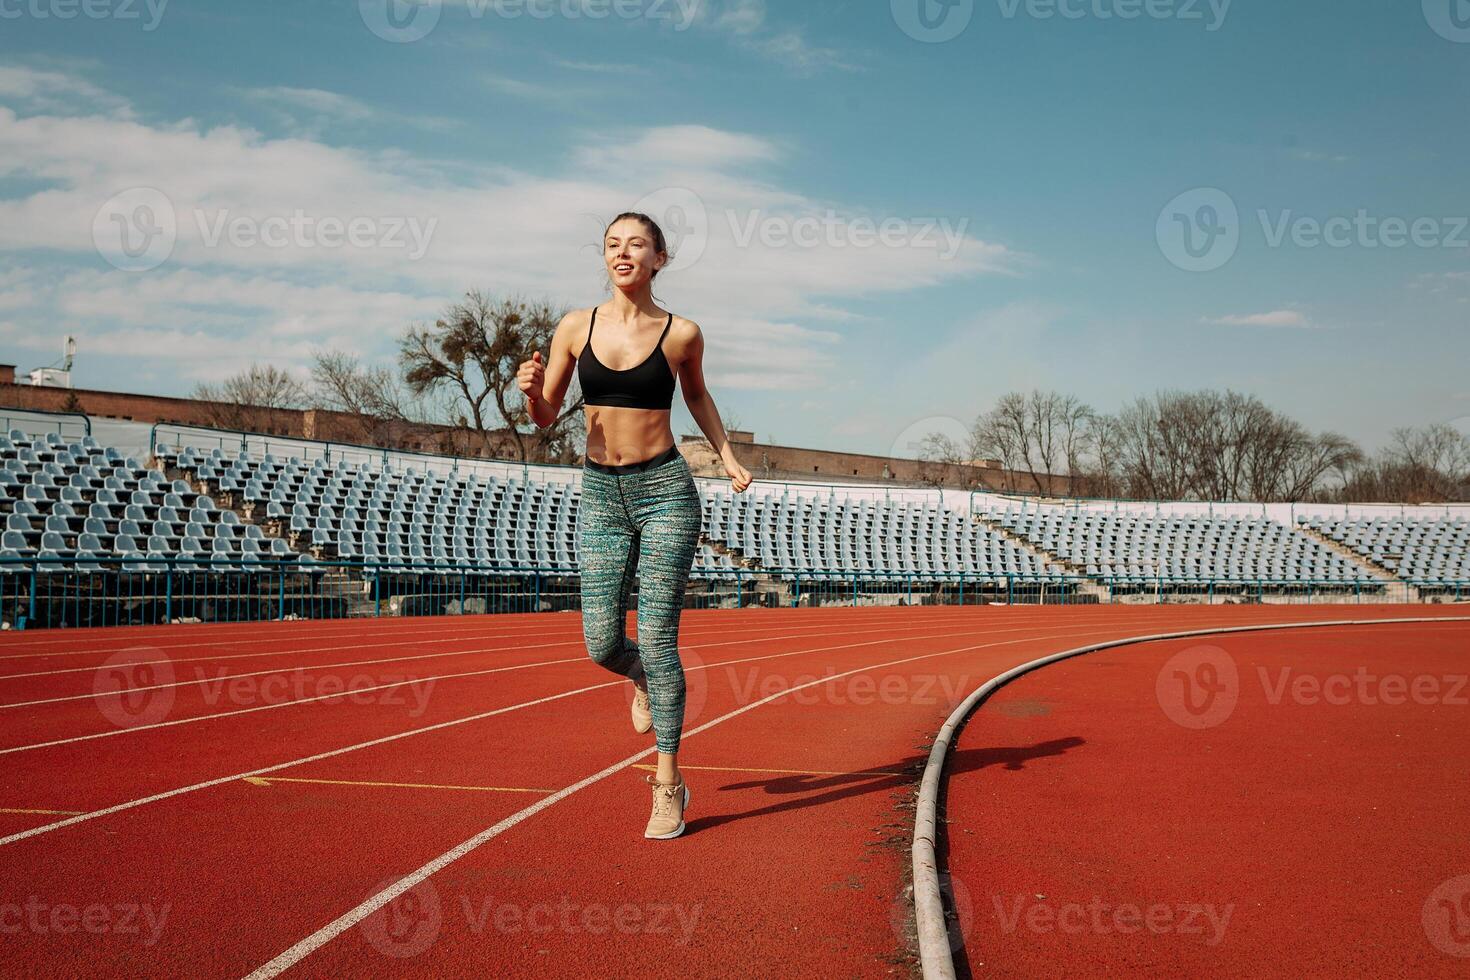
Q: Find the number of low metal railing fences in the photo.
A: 1